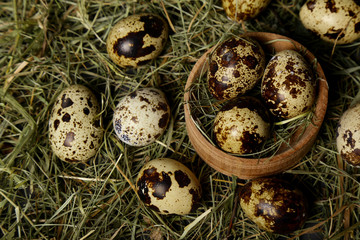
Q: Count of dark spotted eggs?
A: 11